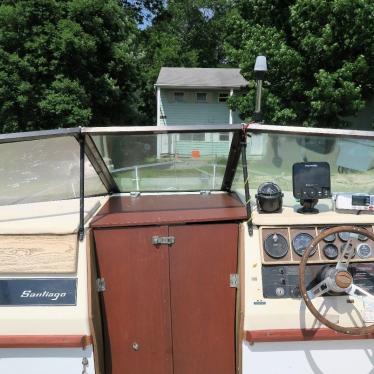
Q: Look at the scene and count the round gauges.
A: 8